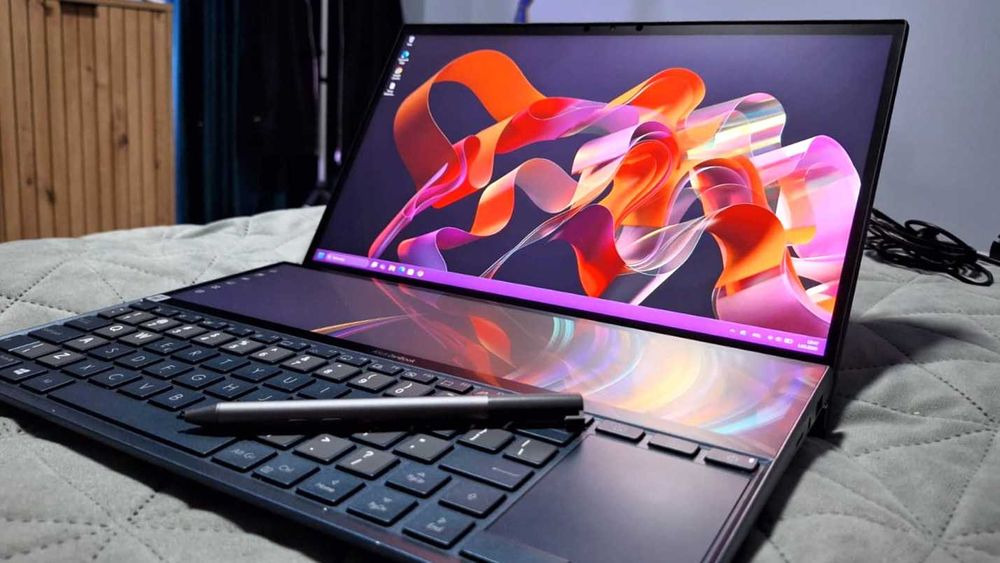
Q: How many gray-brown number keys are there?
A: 10